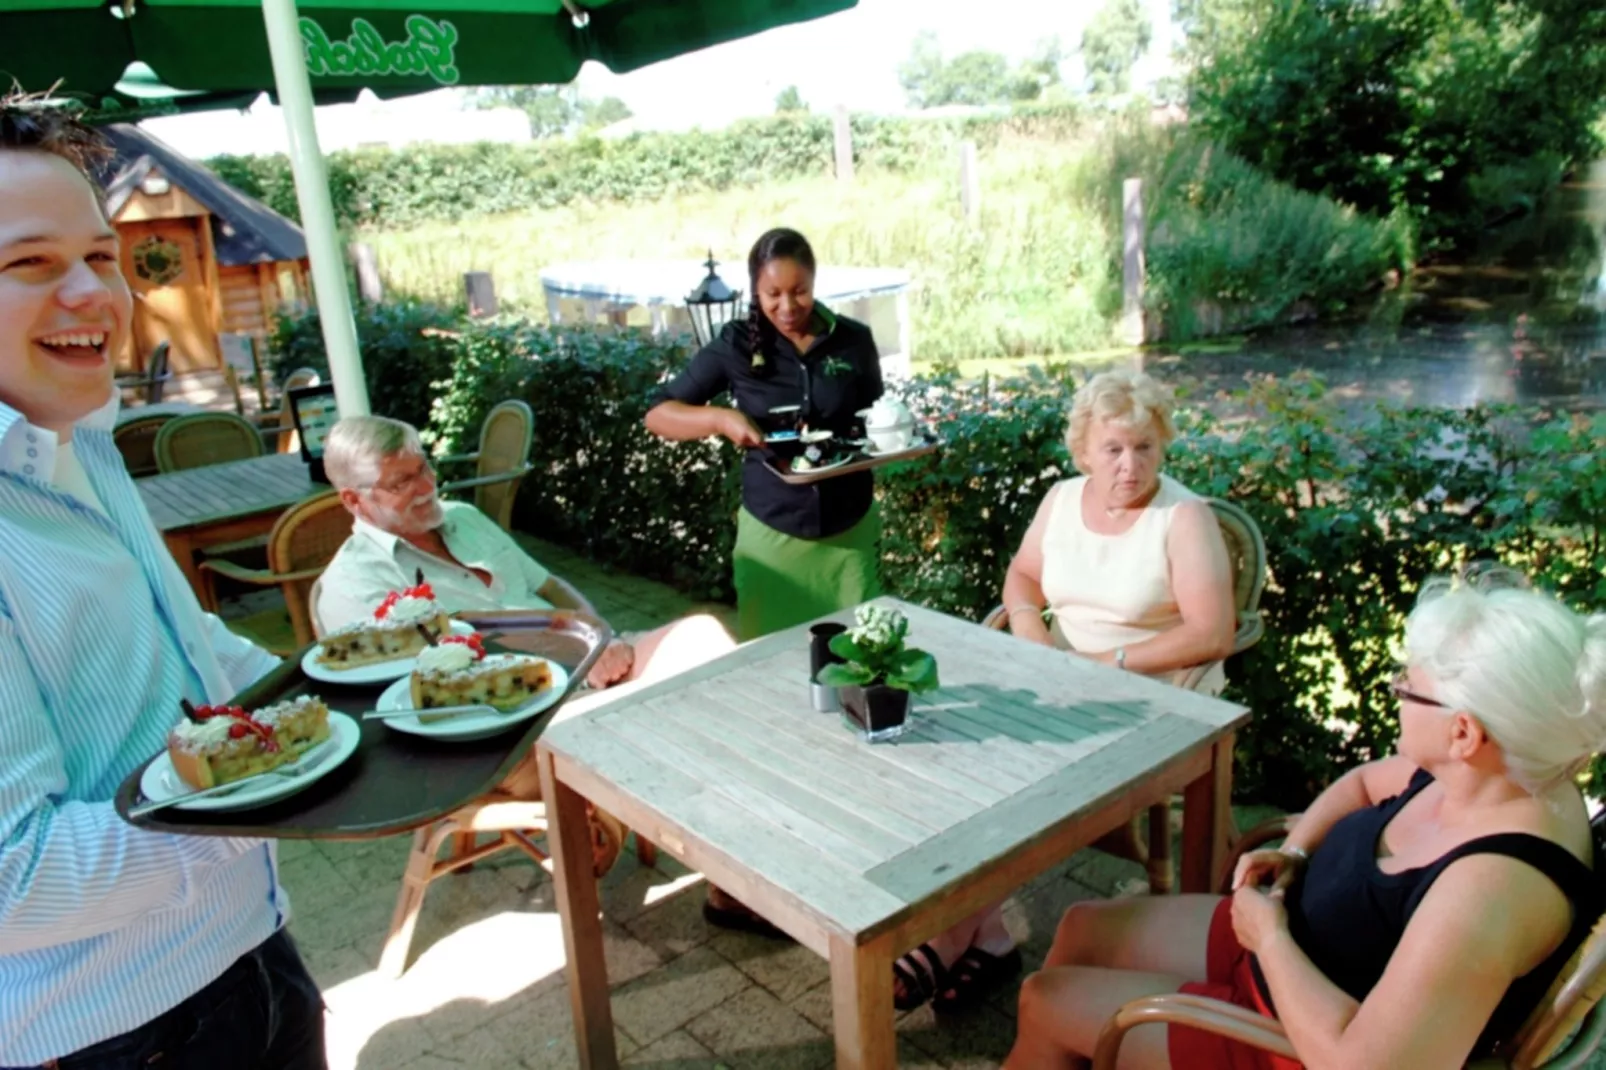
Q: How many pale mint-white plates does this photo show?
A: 3